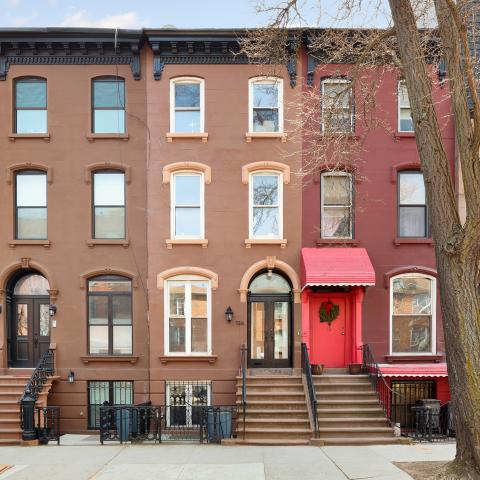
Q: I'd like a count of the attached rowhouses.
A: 3